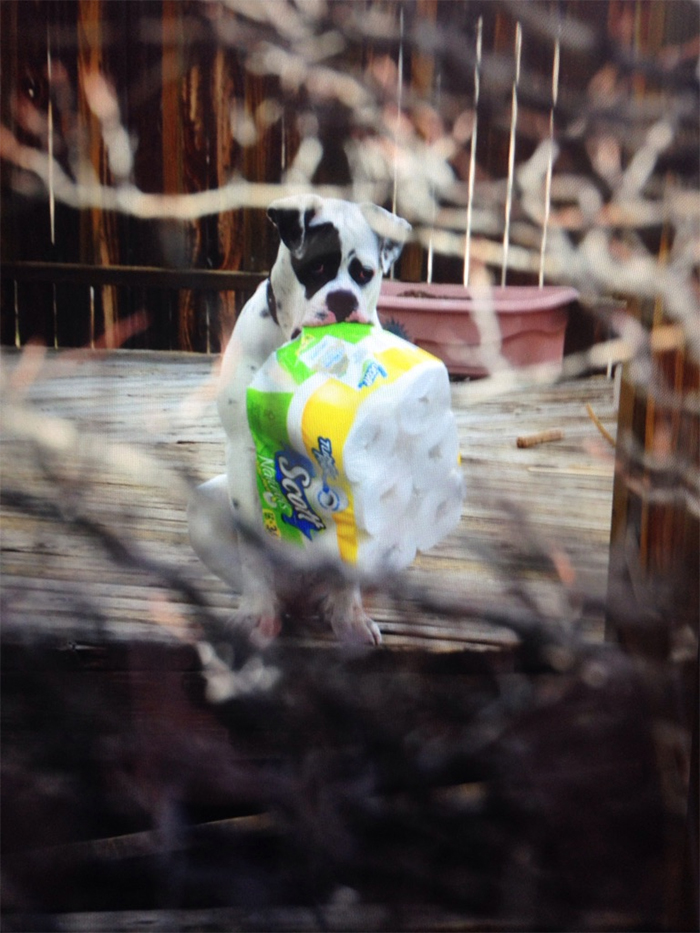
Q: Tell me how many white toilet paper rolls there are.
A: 6